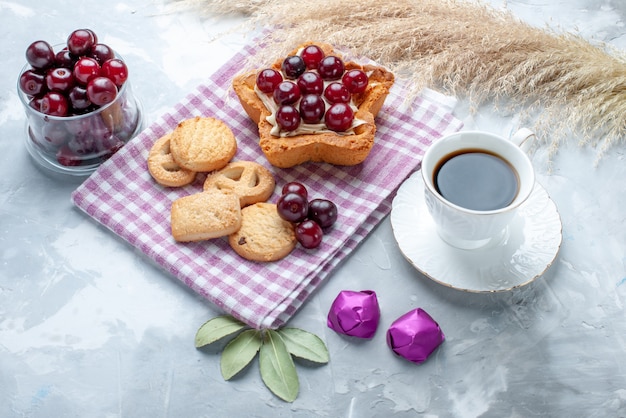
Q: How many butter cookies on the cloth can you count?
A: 5